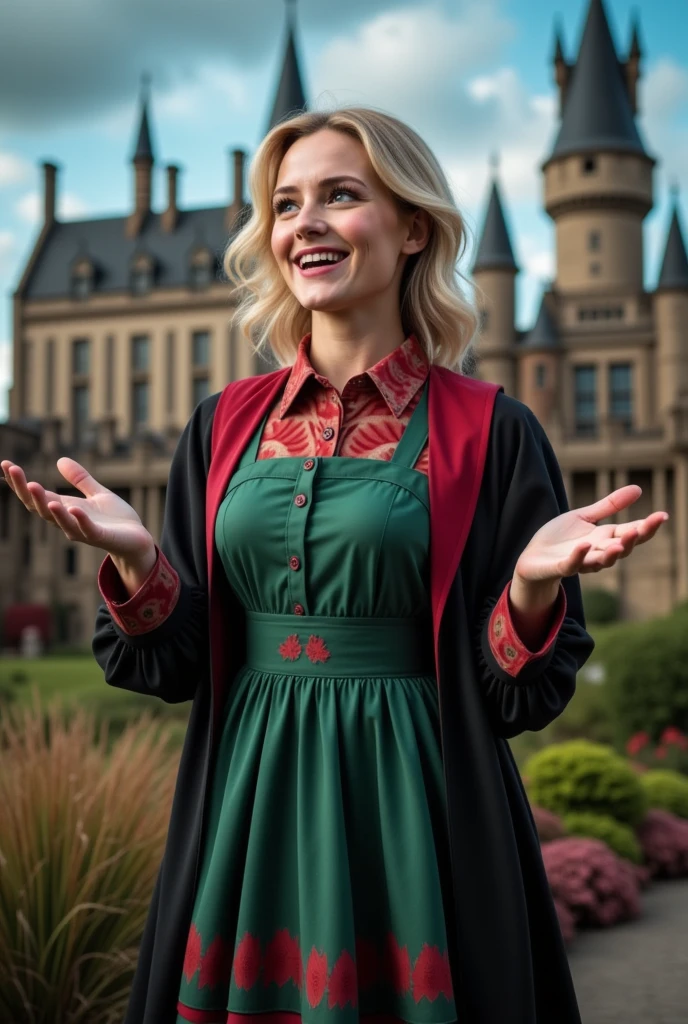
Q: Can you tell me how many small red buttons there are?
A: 4